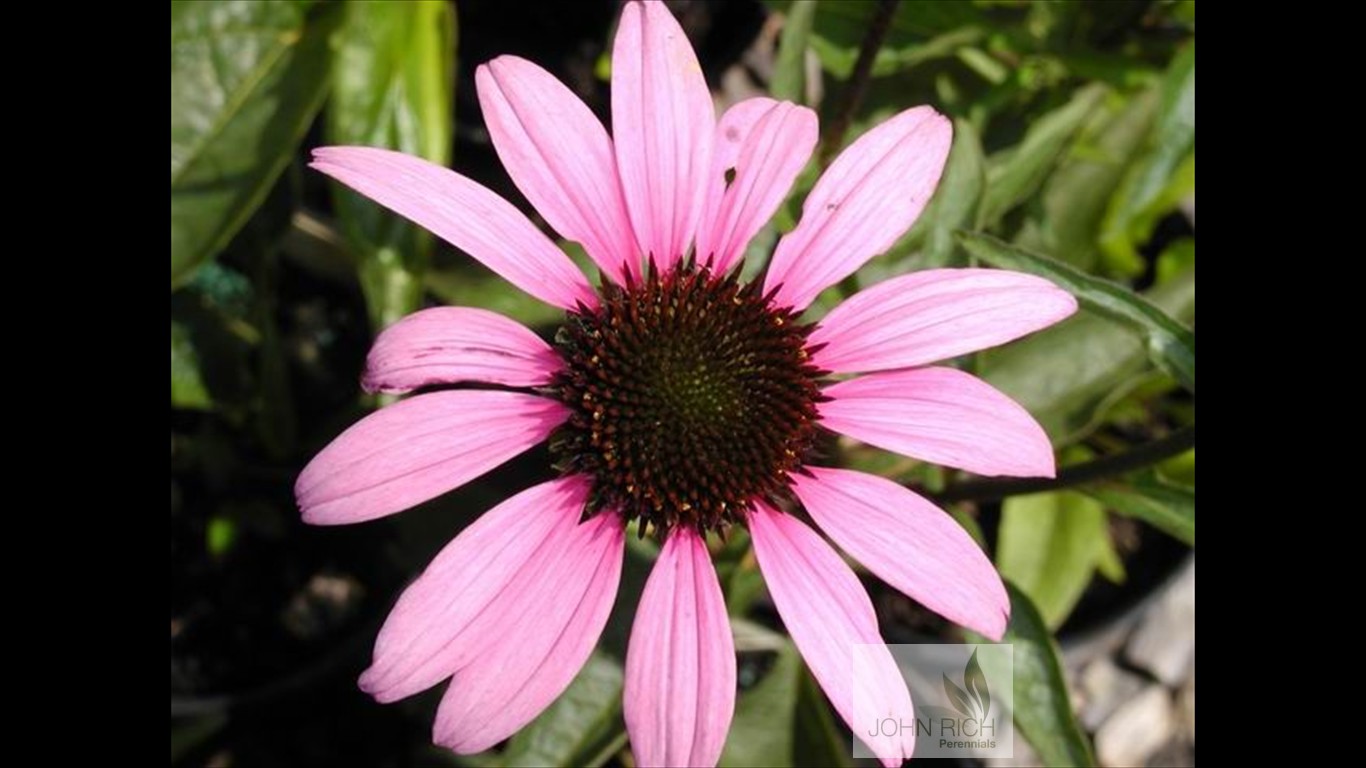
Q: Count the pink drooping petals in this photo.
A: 14